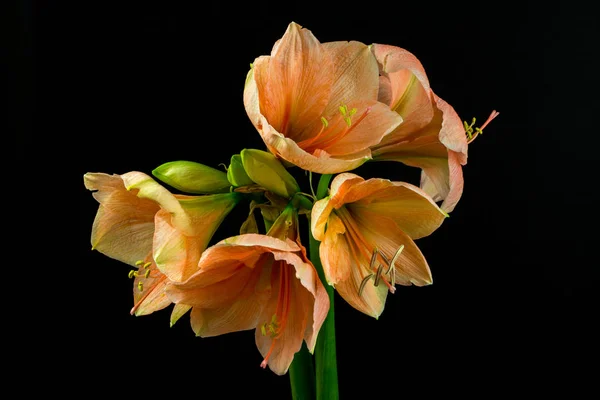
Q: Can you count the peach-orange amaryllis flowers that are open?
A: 5